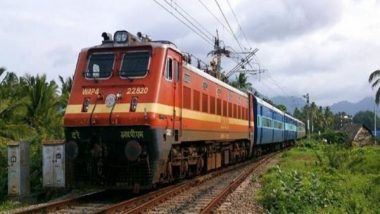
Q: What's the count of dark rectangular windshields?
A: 2